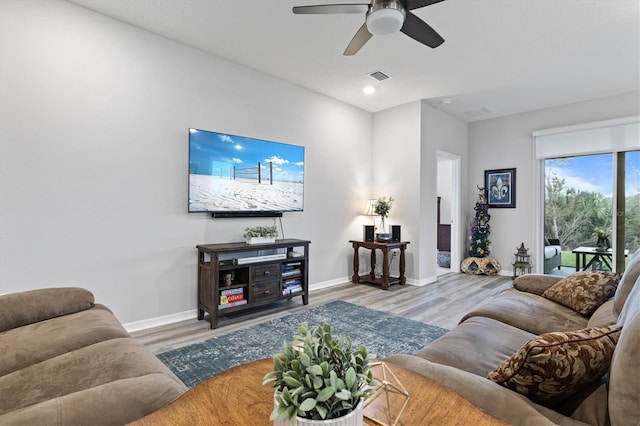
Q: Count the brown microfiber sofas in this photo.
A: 2